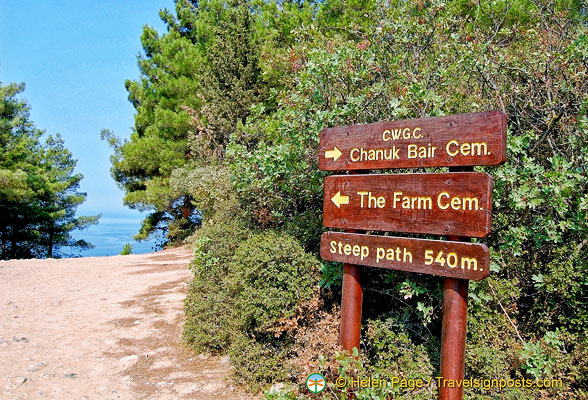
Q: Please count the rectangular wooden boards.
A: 3